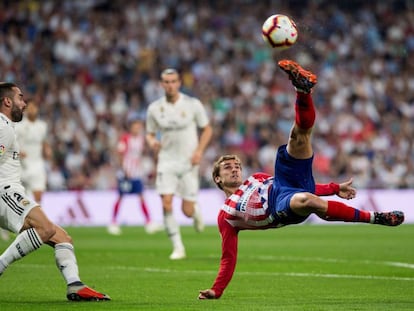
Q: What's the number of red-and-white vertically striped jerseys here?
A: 2